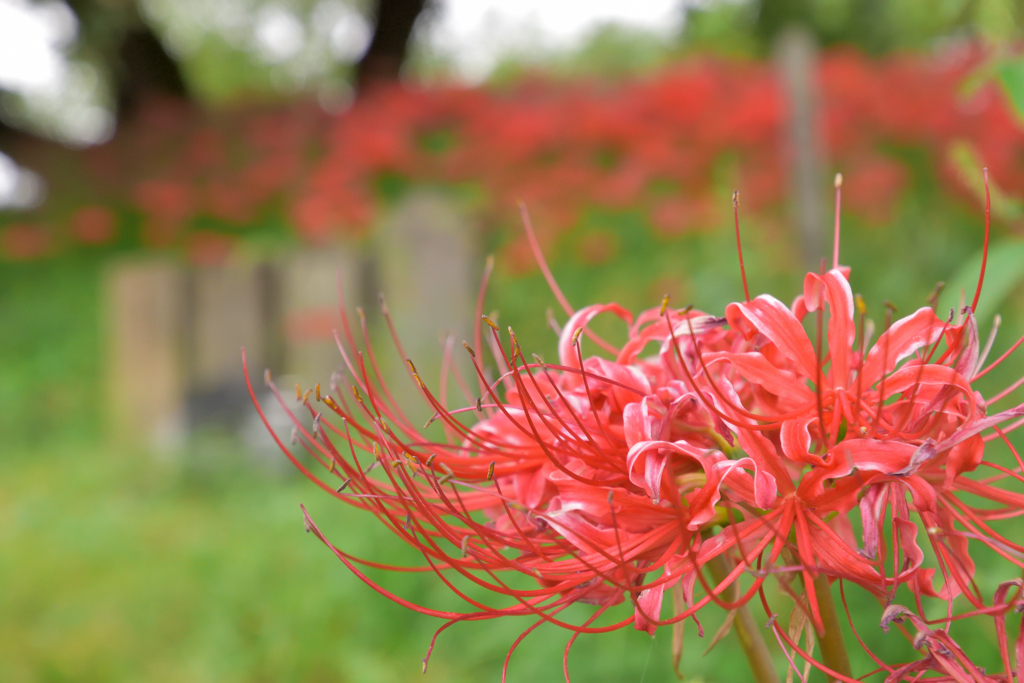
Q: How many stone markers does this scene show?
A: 4